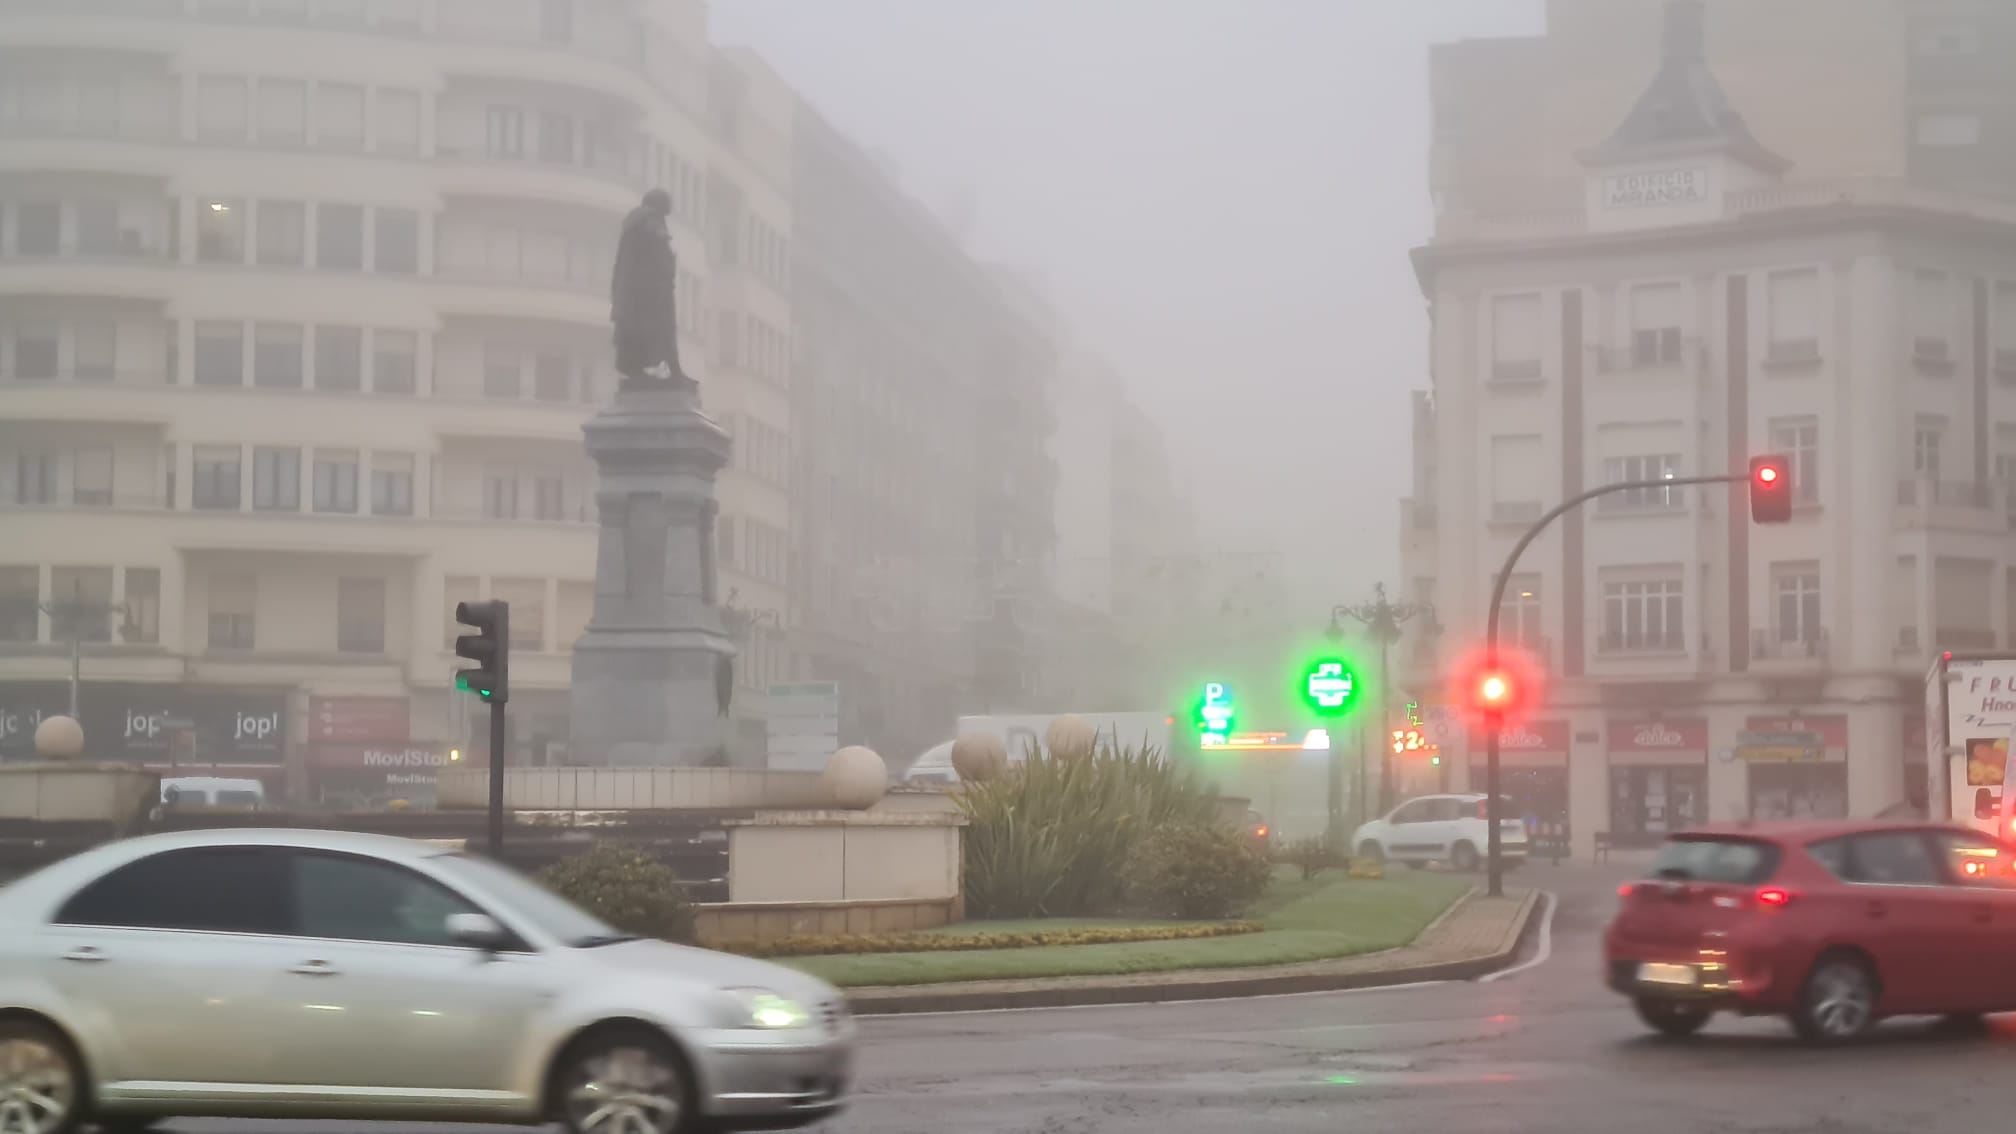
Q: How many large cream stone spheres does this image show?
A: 4